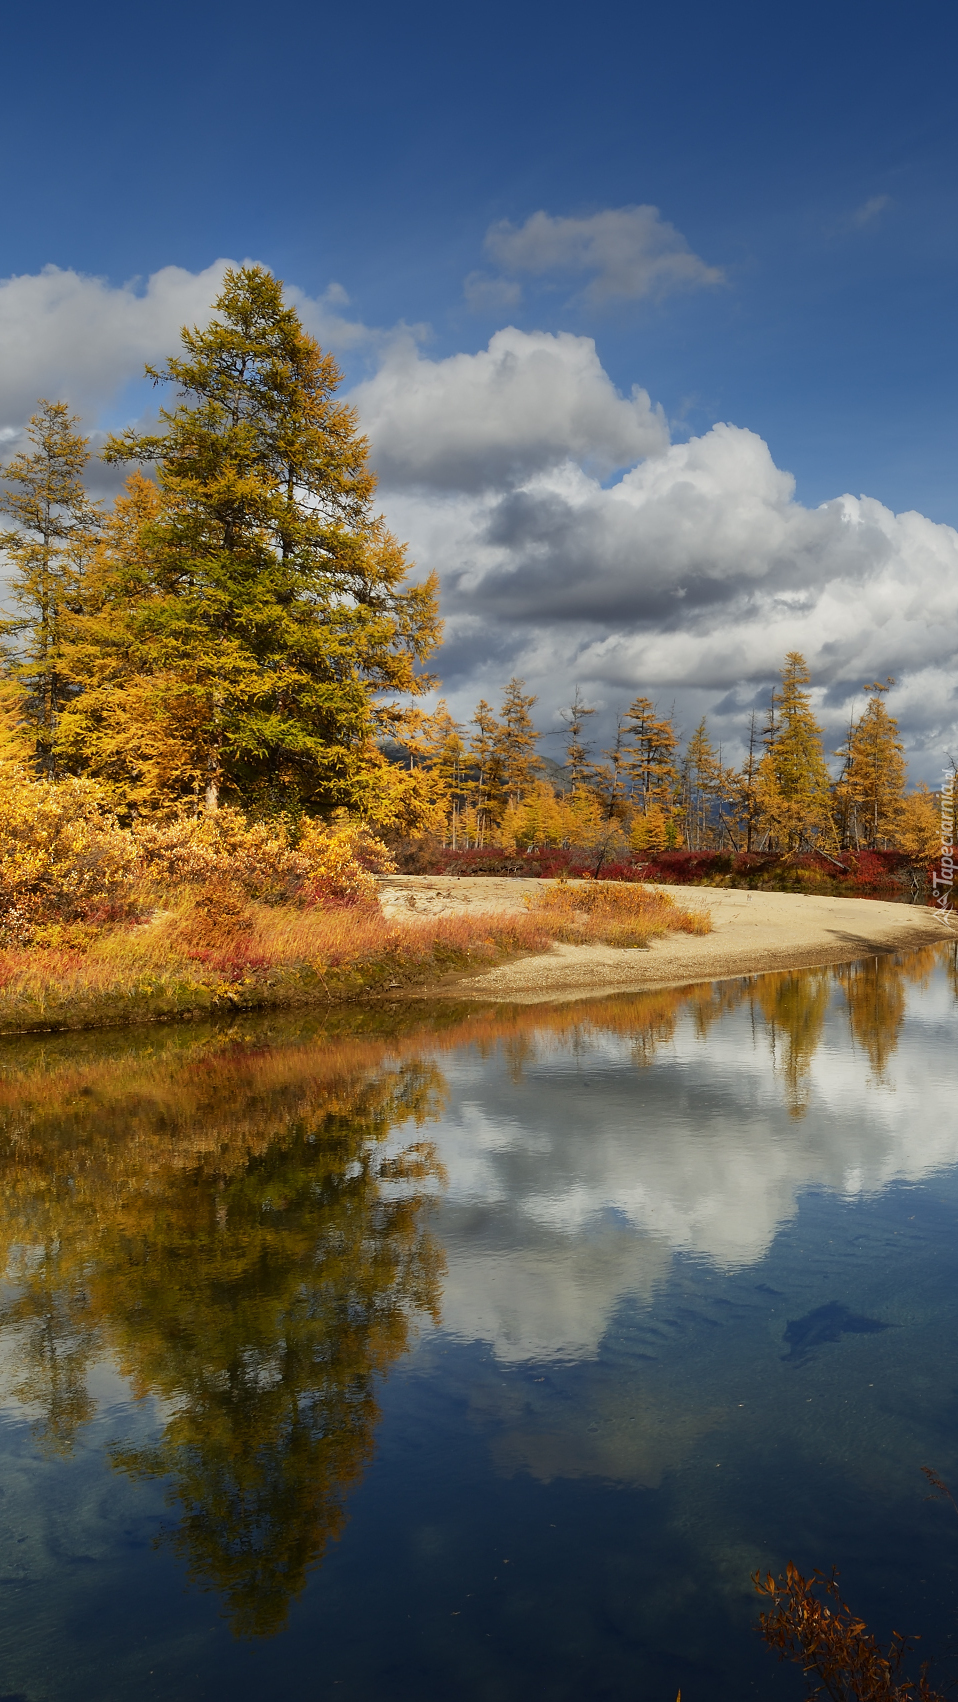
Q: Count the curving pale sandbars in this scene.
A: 1